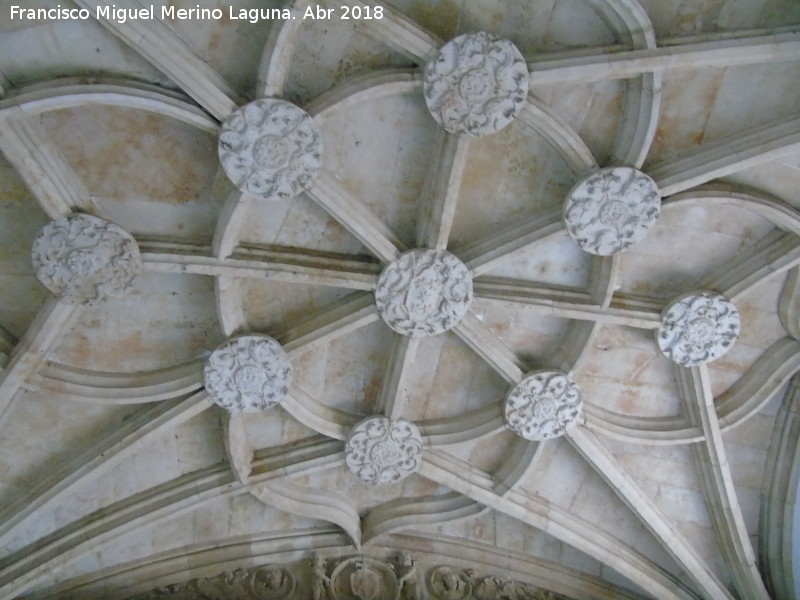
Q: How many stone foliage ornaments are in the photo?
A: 9